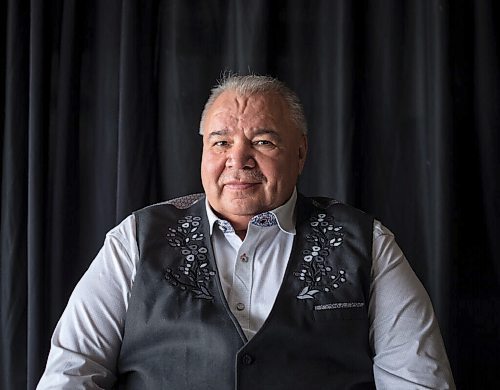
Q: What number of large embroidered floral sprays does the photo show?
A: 2